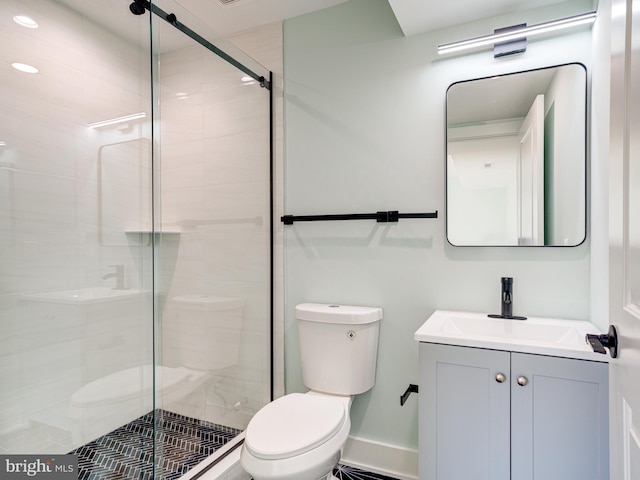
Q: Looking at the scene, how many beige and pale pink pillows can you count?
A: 0